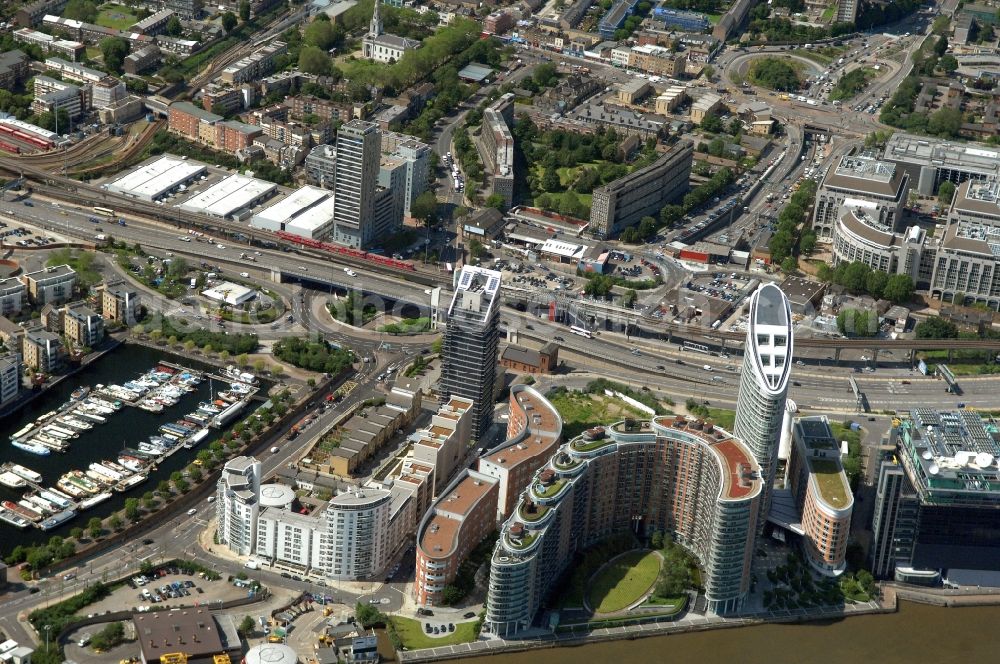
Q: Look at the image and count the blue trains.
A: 0